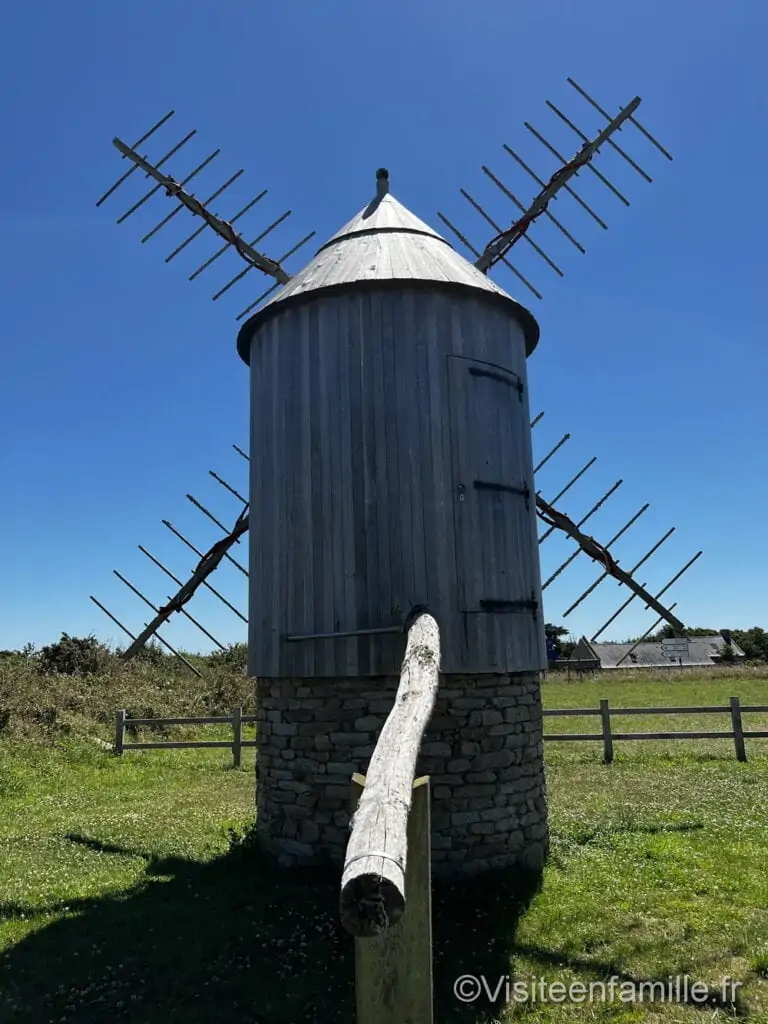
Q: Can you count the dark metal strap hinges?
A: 3